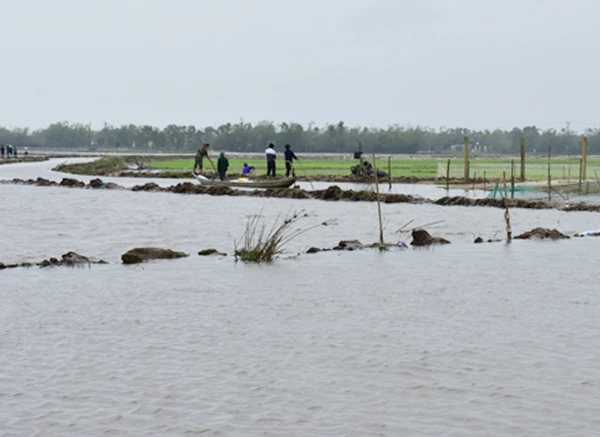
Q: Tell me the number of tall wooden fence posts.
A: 3